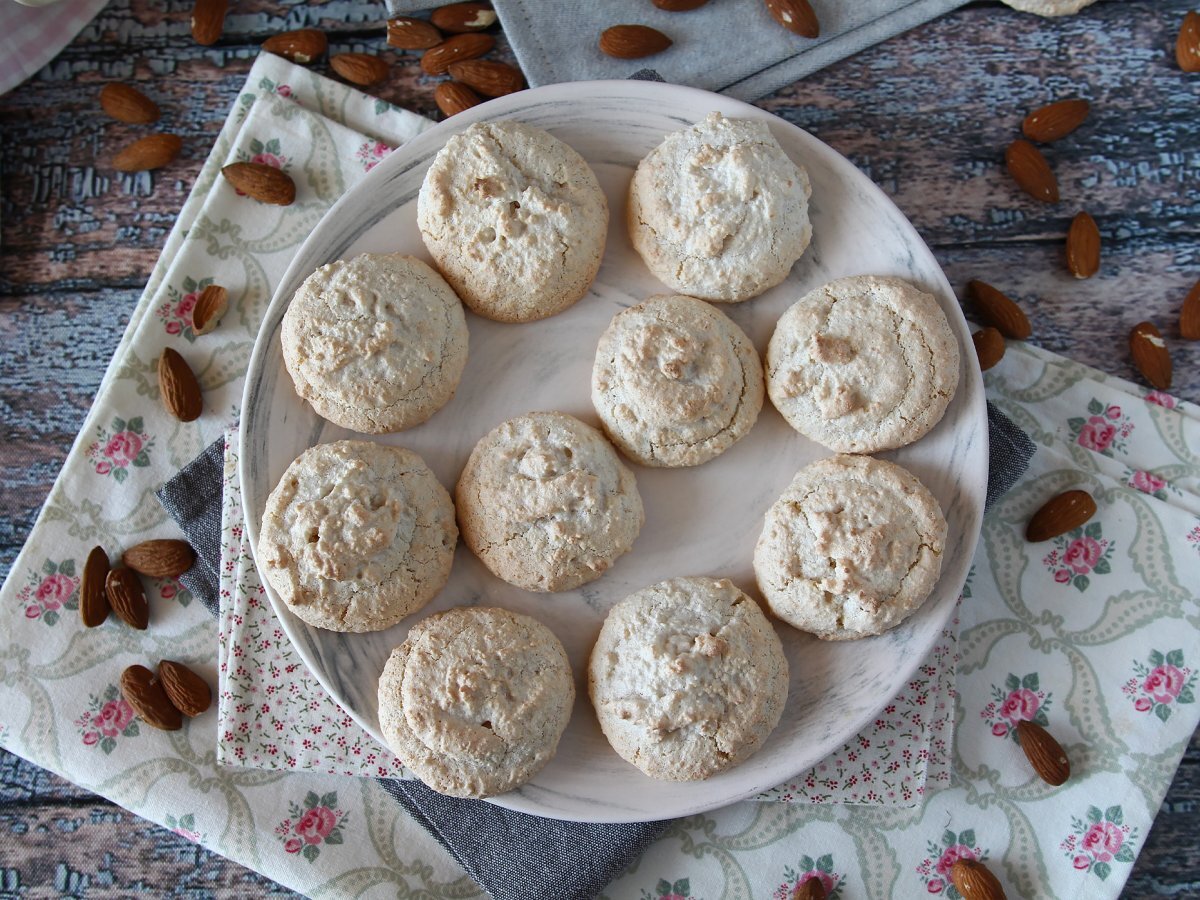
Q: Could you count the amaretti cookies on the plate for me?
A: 10